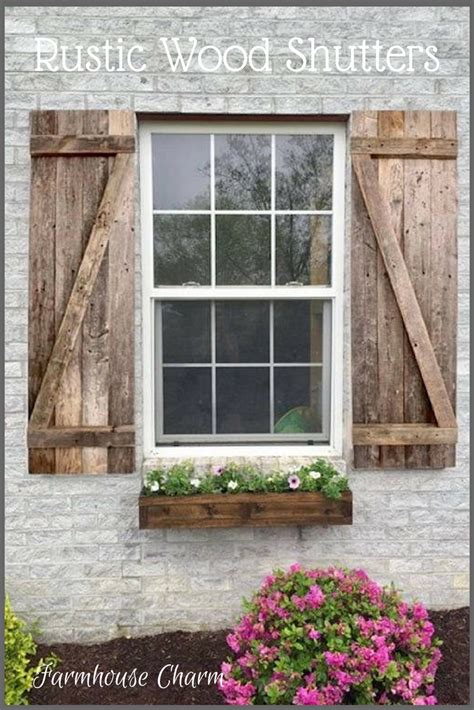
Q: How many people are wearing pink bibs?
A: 0